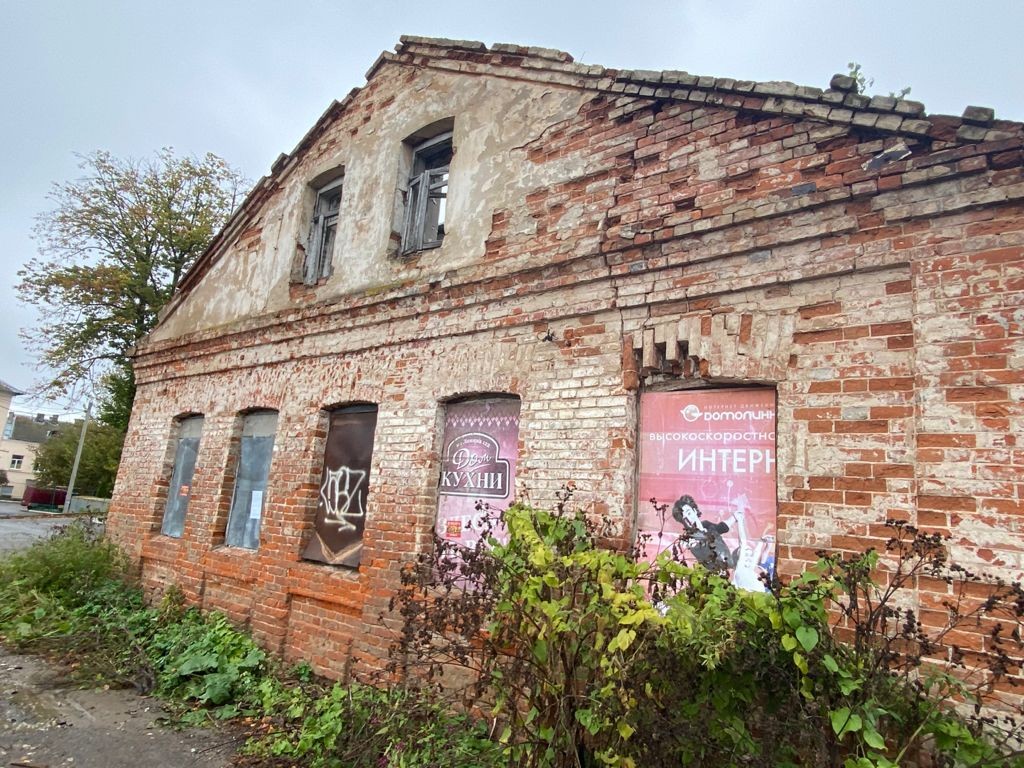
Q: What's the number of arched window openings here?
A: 7